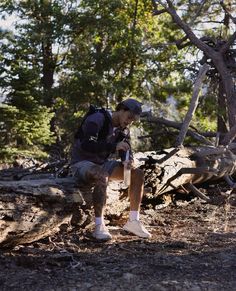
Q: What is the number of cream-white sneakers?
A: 2